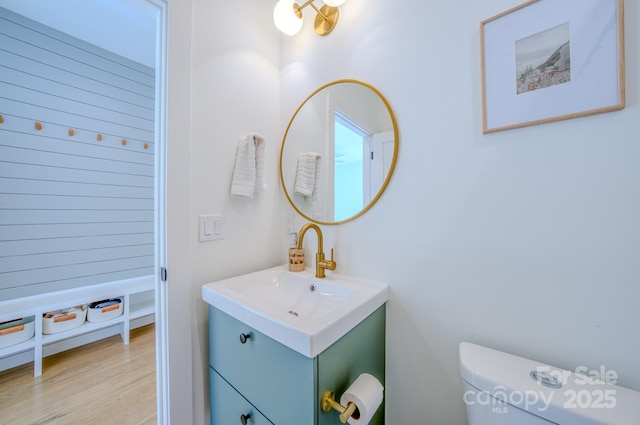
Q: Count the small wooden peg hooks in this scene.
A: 6